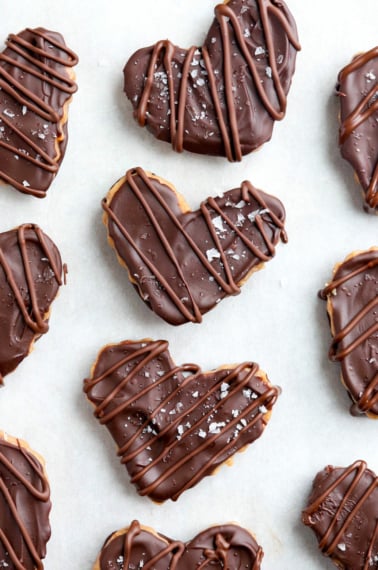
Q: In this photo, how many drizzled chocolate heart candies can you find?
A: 10